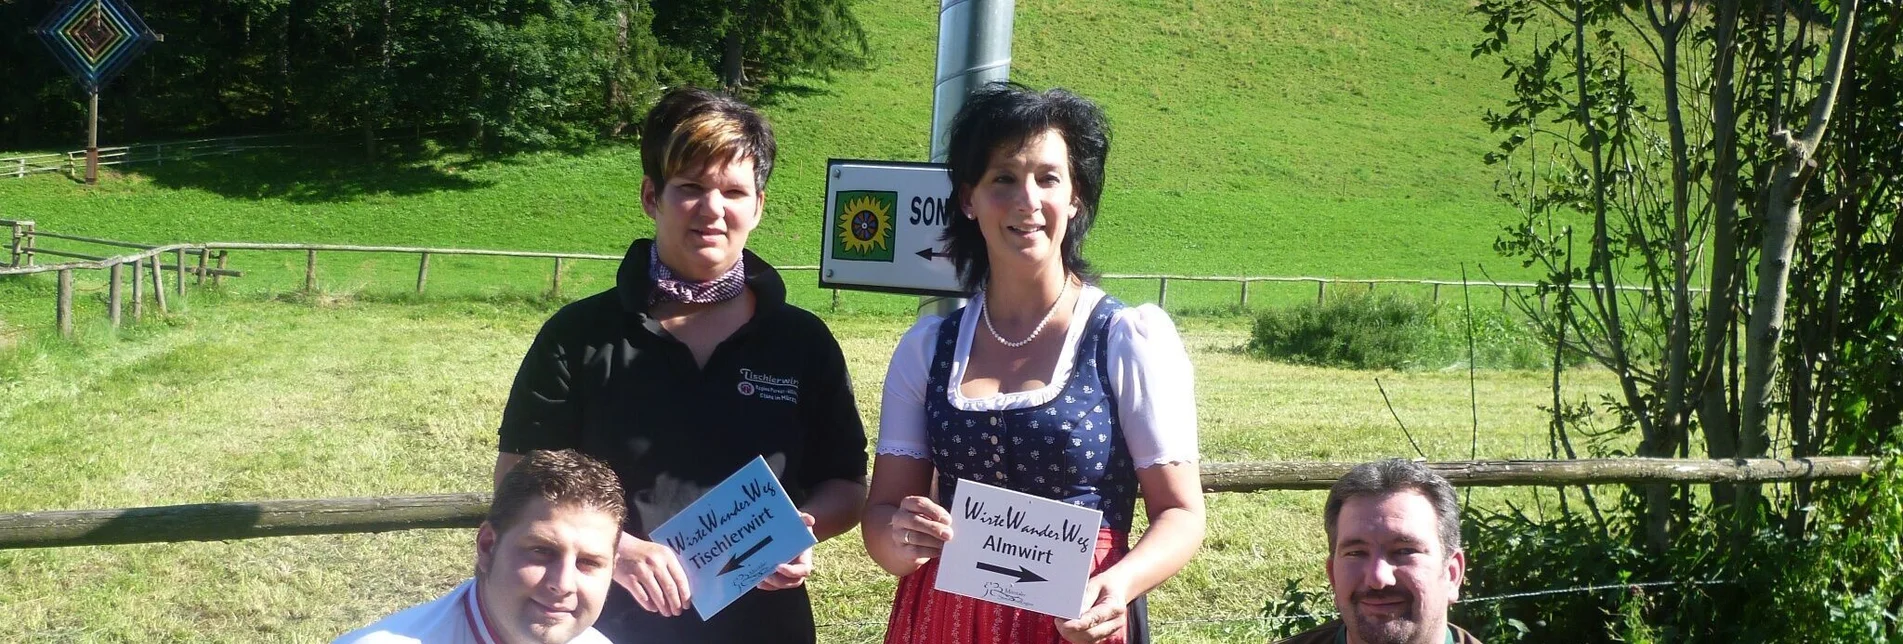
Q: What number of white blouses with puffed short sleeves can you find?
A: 1